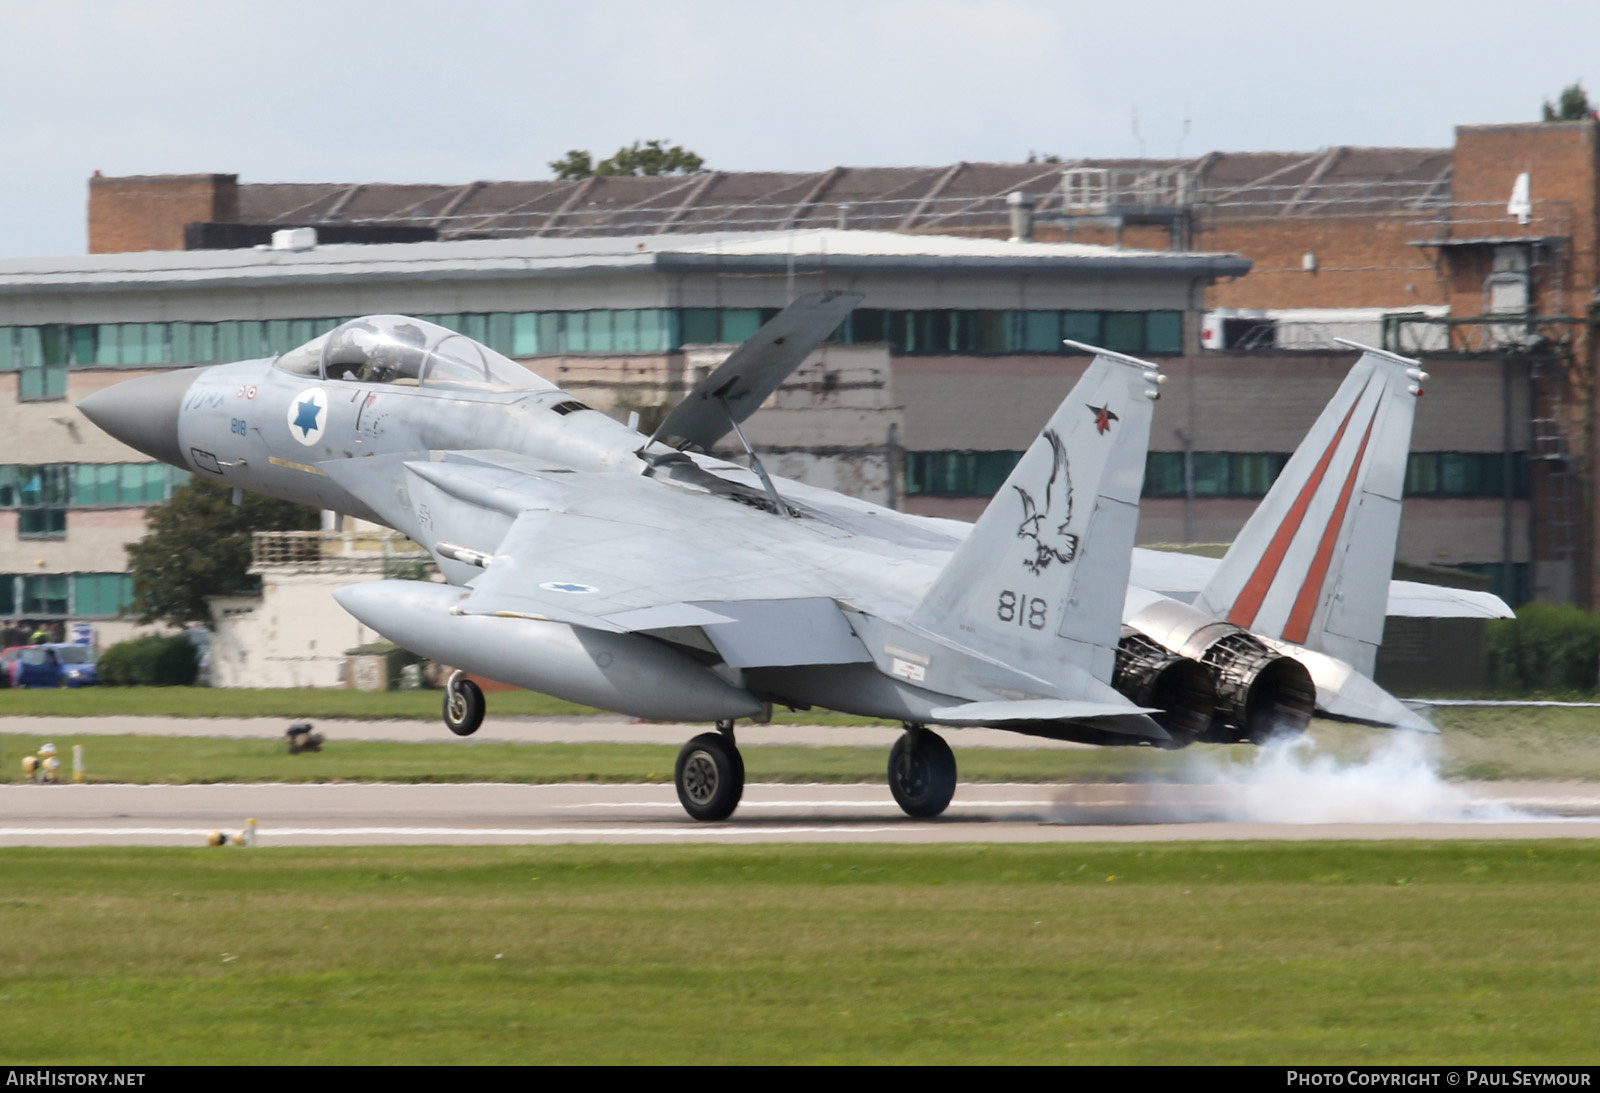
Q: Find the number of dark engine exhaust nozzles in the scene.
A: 2